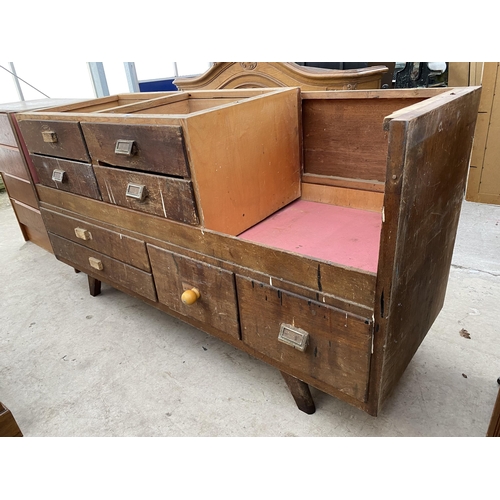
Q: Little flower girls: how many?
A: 0